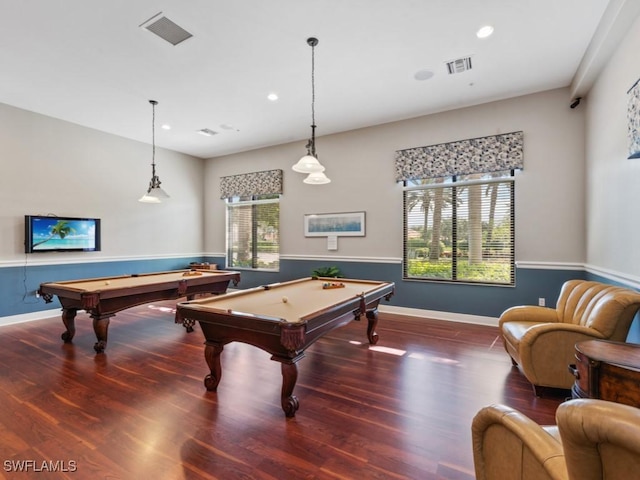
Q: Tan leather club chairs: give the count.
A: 2